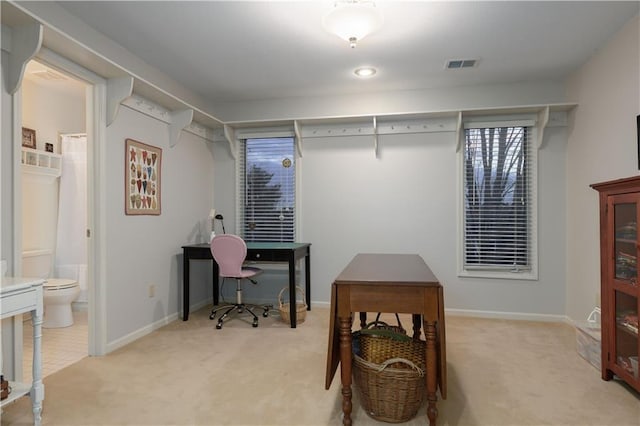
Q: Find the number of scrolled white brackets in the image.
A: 8